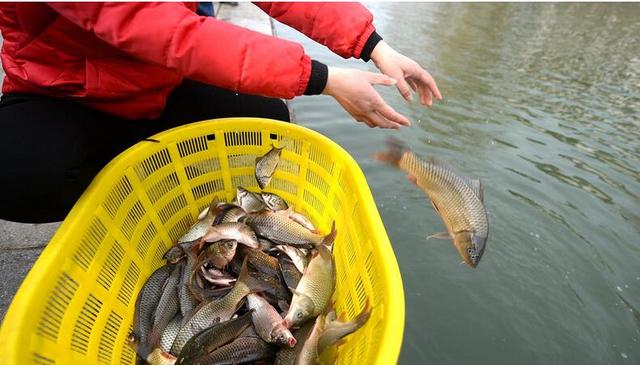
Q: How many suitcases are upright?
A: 0